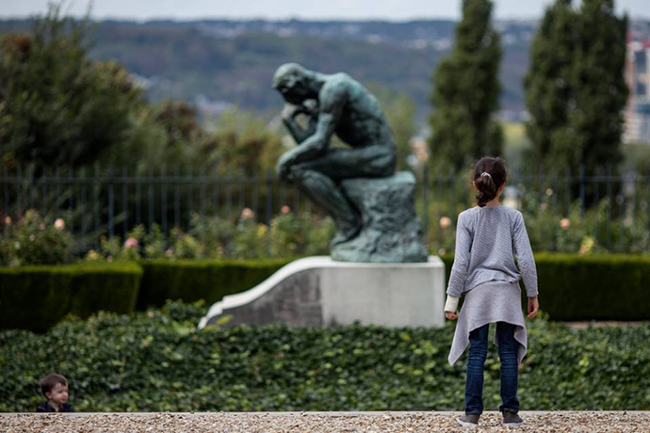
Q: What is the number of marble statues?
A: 0